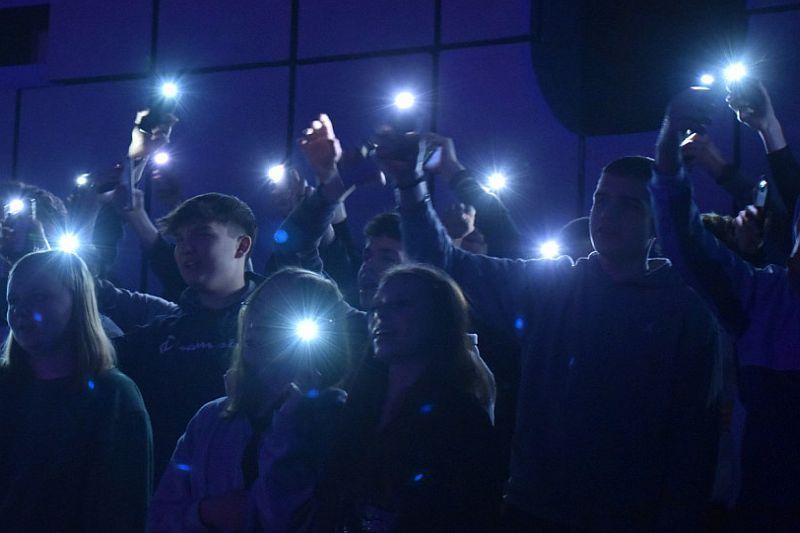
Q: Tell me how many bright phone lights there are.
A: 12